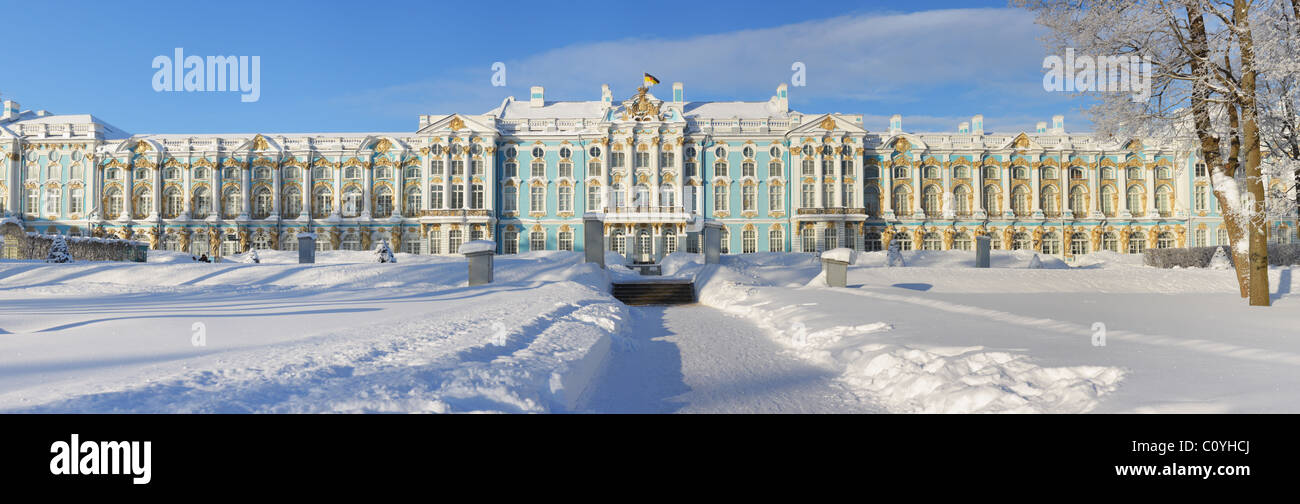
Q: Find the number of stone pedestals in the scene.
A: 6